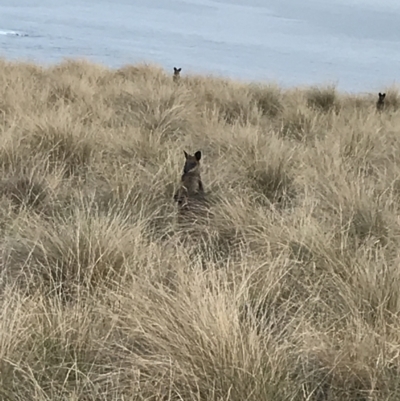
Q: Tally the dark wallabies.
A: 3